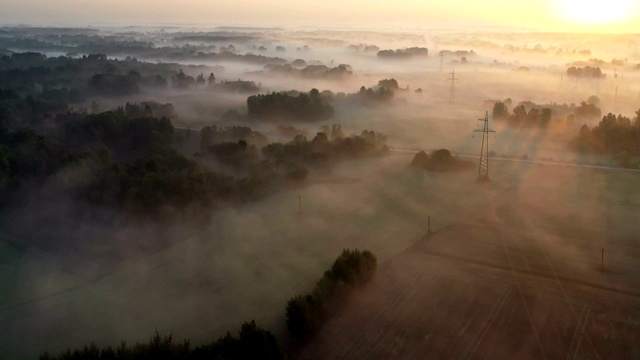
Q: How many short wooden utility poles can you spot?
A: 3